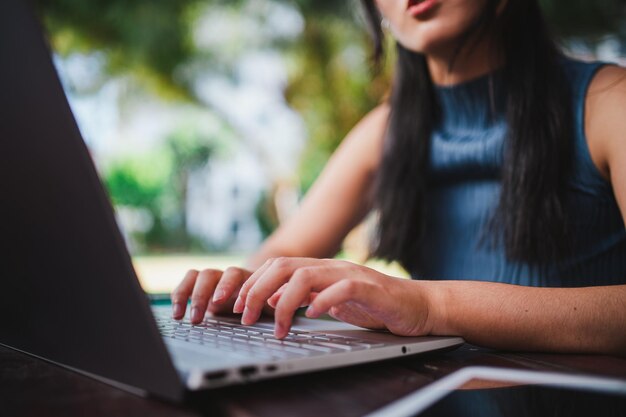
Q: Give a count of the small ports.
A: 4